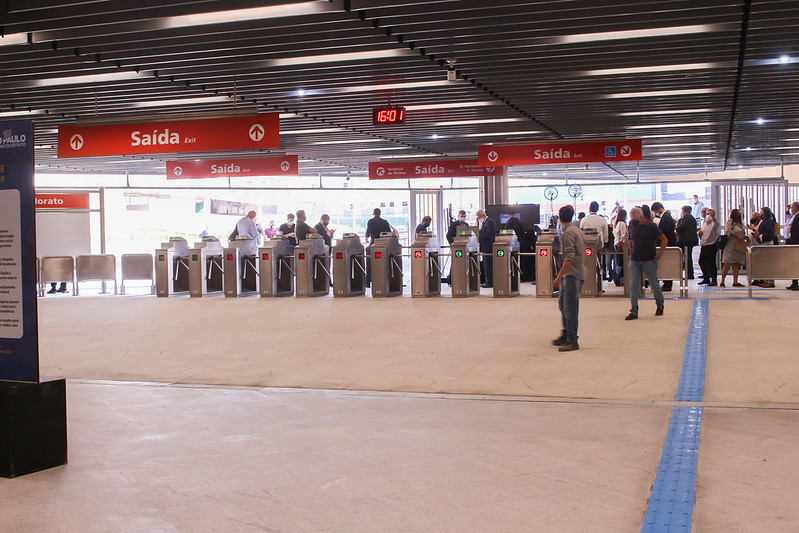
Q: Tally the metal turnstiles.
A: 12